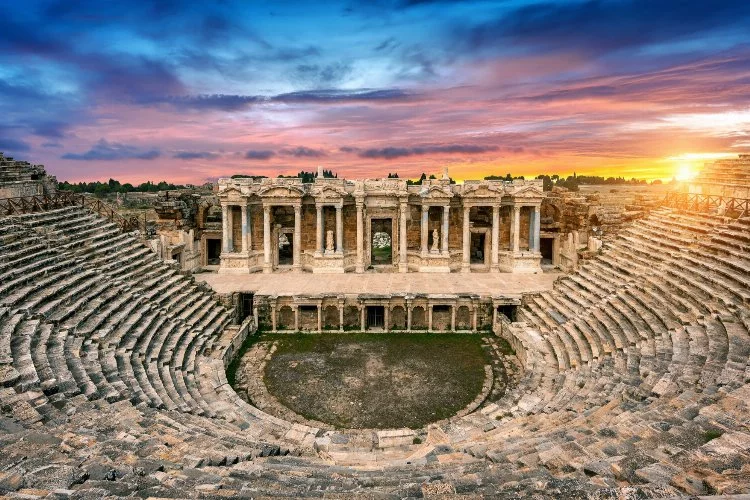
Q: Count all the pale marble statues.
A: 2